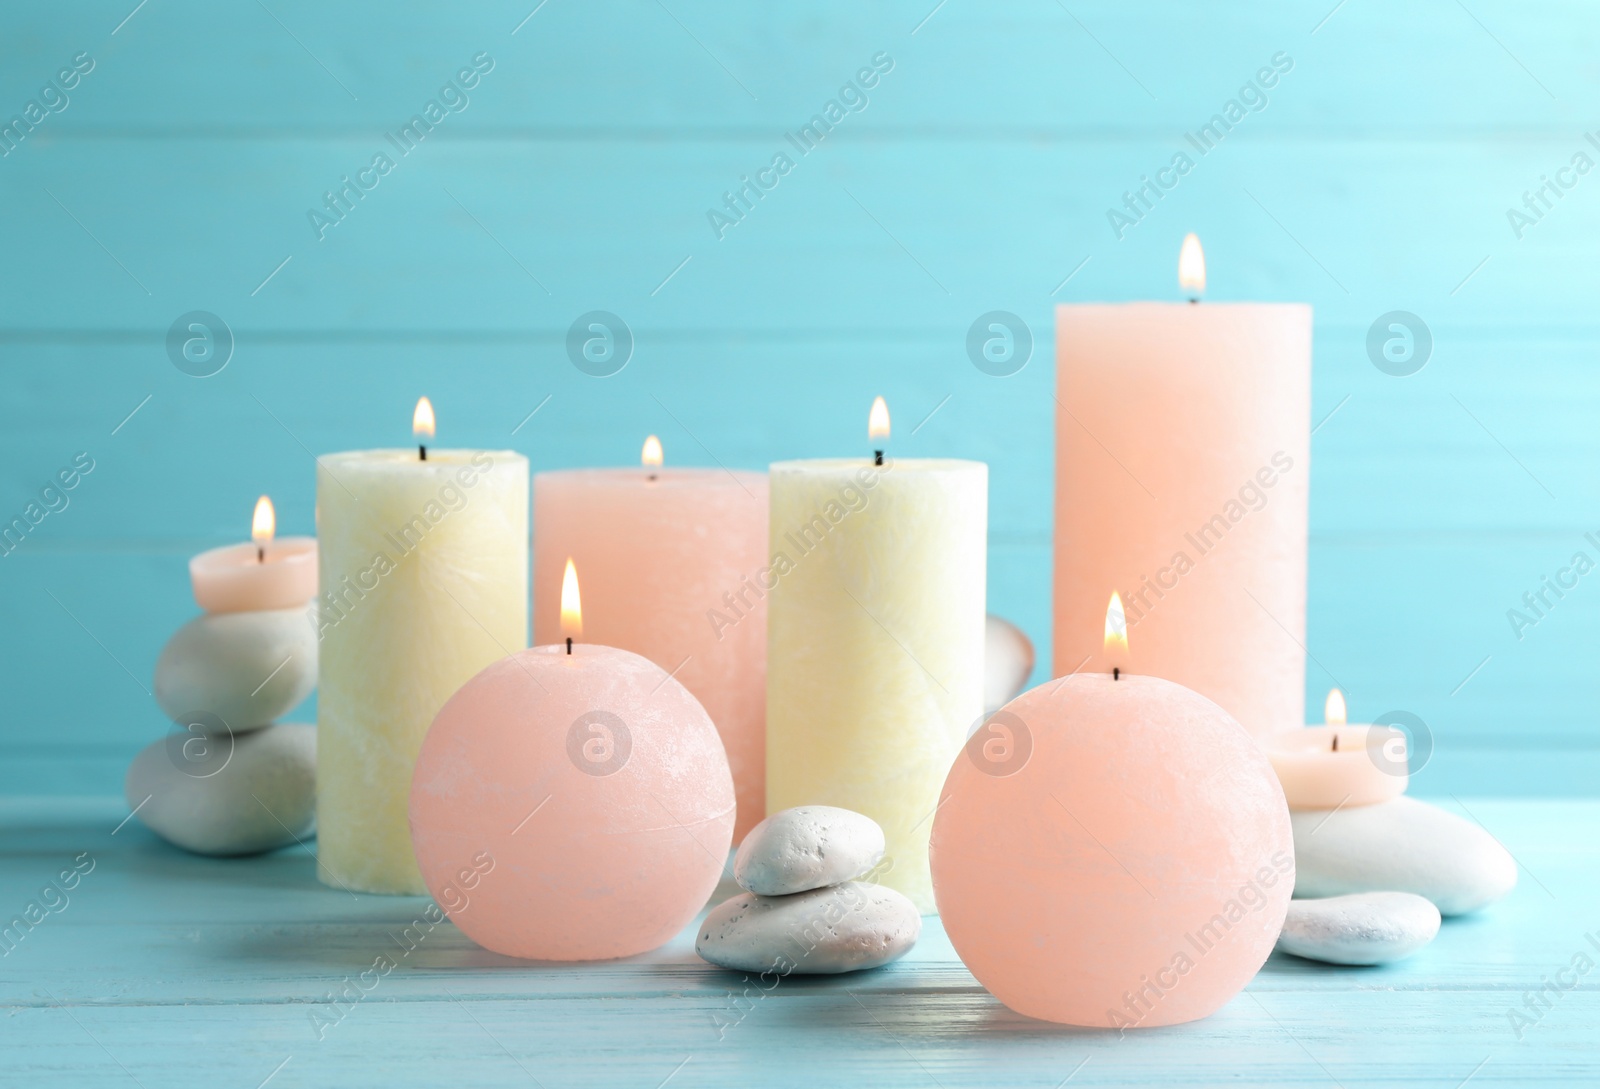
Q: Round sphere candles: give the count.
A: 2